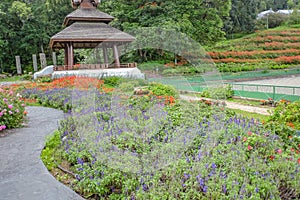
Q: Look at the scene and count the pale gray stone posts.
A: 4